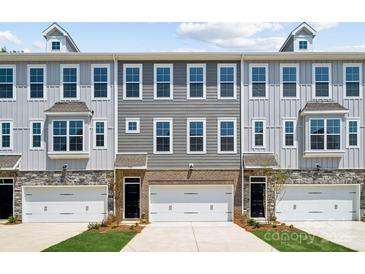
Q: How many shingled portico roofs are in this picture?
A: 3